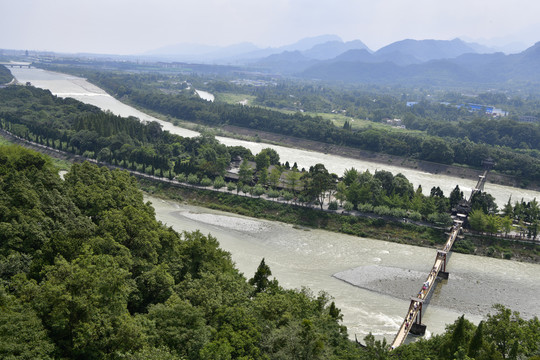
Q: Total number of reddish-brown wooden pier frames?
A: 2